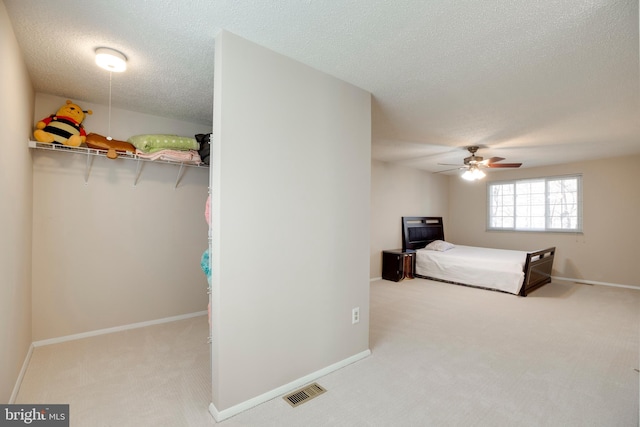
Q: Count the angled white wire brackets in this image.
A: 3